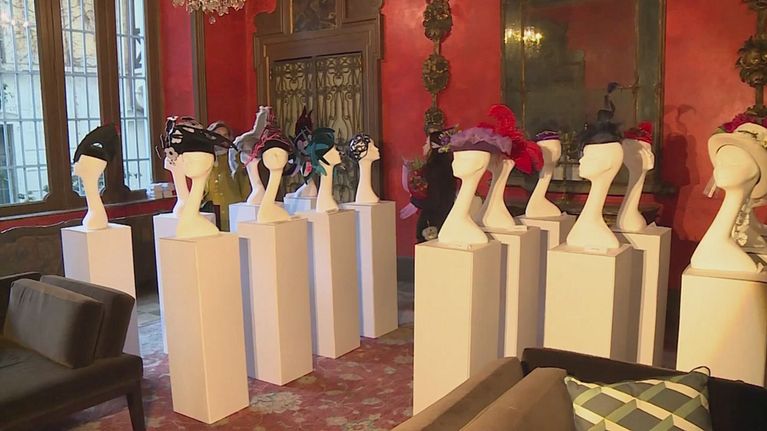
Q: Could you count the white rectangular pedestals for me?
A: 14